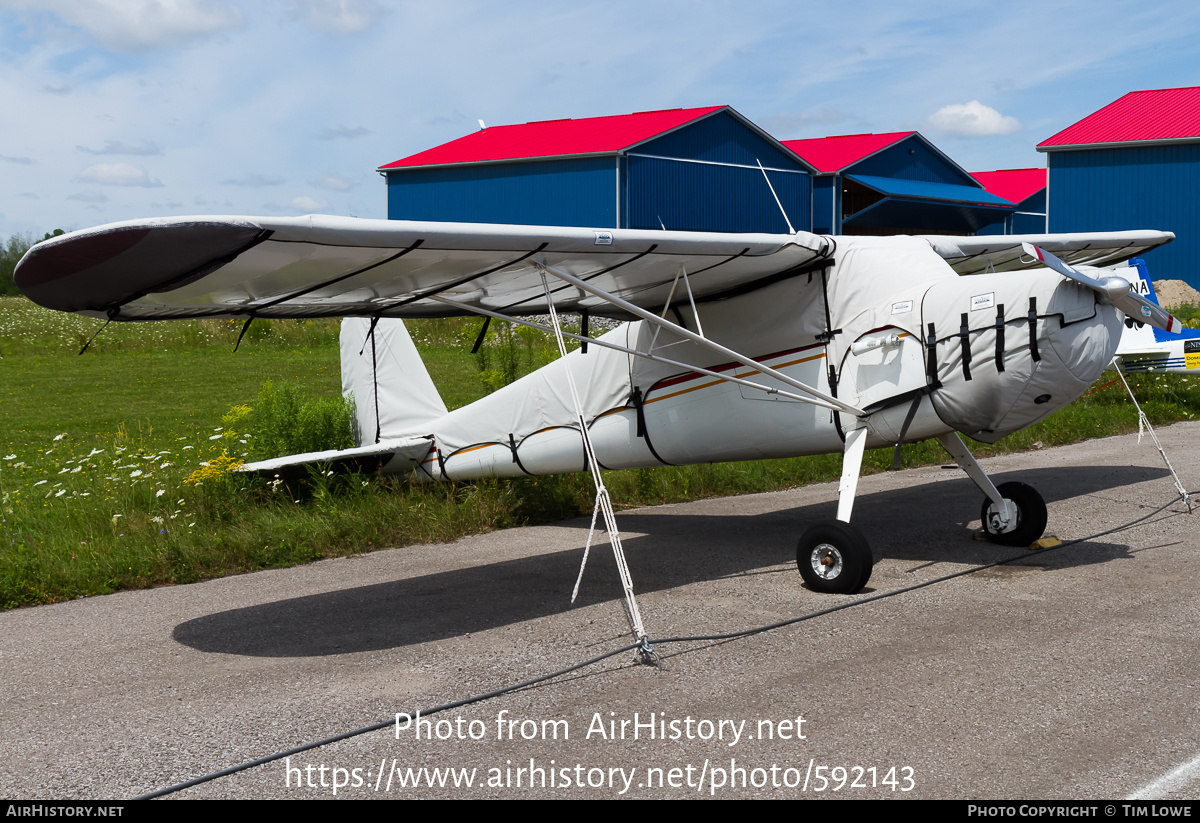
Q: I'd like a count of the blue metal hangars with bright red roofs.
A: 4